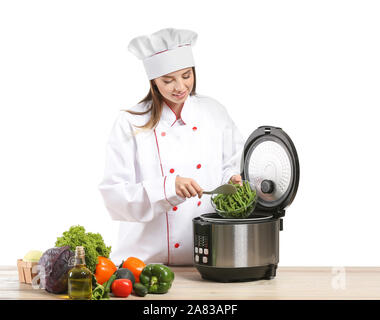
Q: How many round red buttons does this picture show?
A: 7